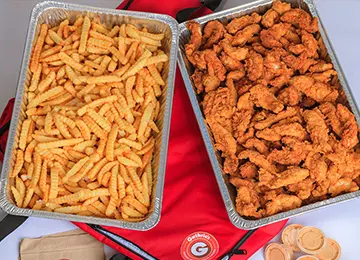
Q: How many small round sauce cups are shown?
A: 5